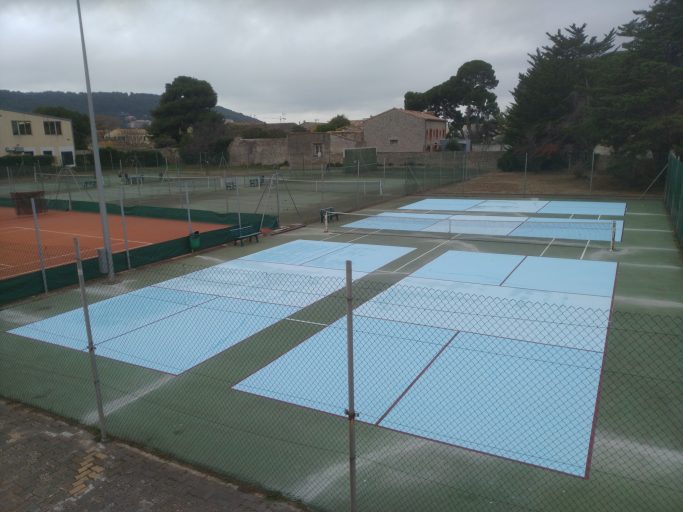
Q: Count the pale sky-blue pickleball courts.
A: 4